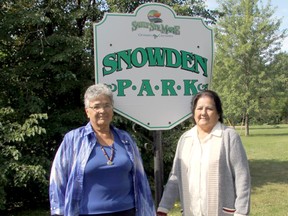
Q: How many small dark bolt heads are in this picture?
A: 4